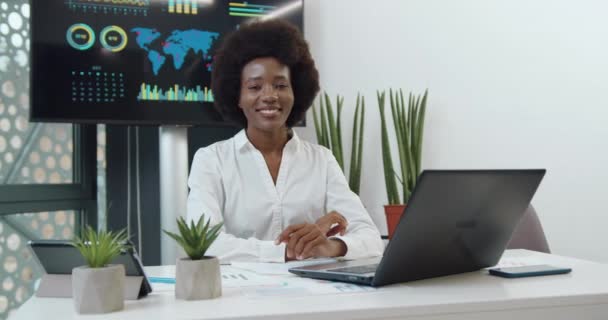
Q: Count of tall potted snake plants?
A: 2